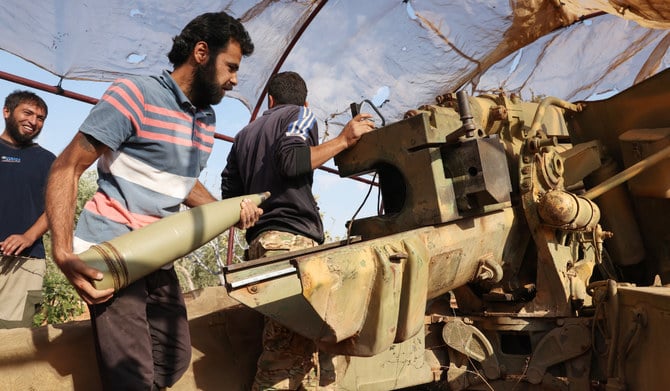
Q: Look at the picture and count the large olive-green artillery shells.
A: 1